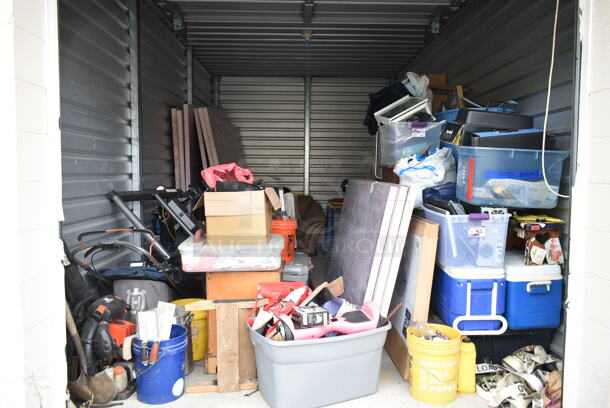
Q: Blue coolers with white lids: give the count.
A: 2